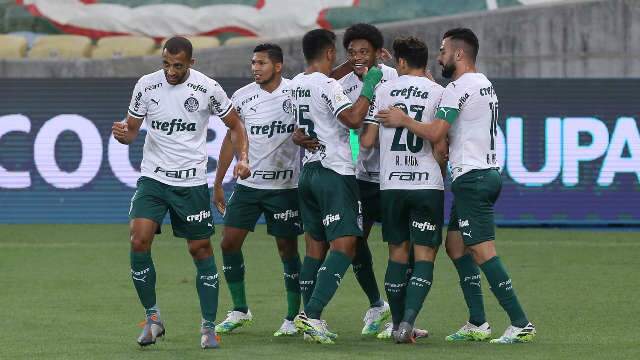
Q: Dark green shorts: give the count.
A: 6